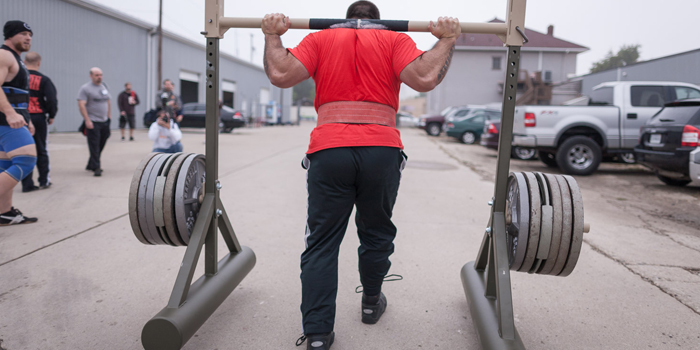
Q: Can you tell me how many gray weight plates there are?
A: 12